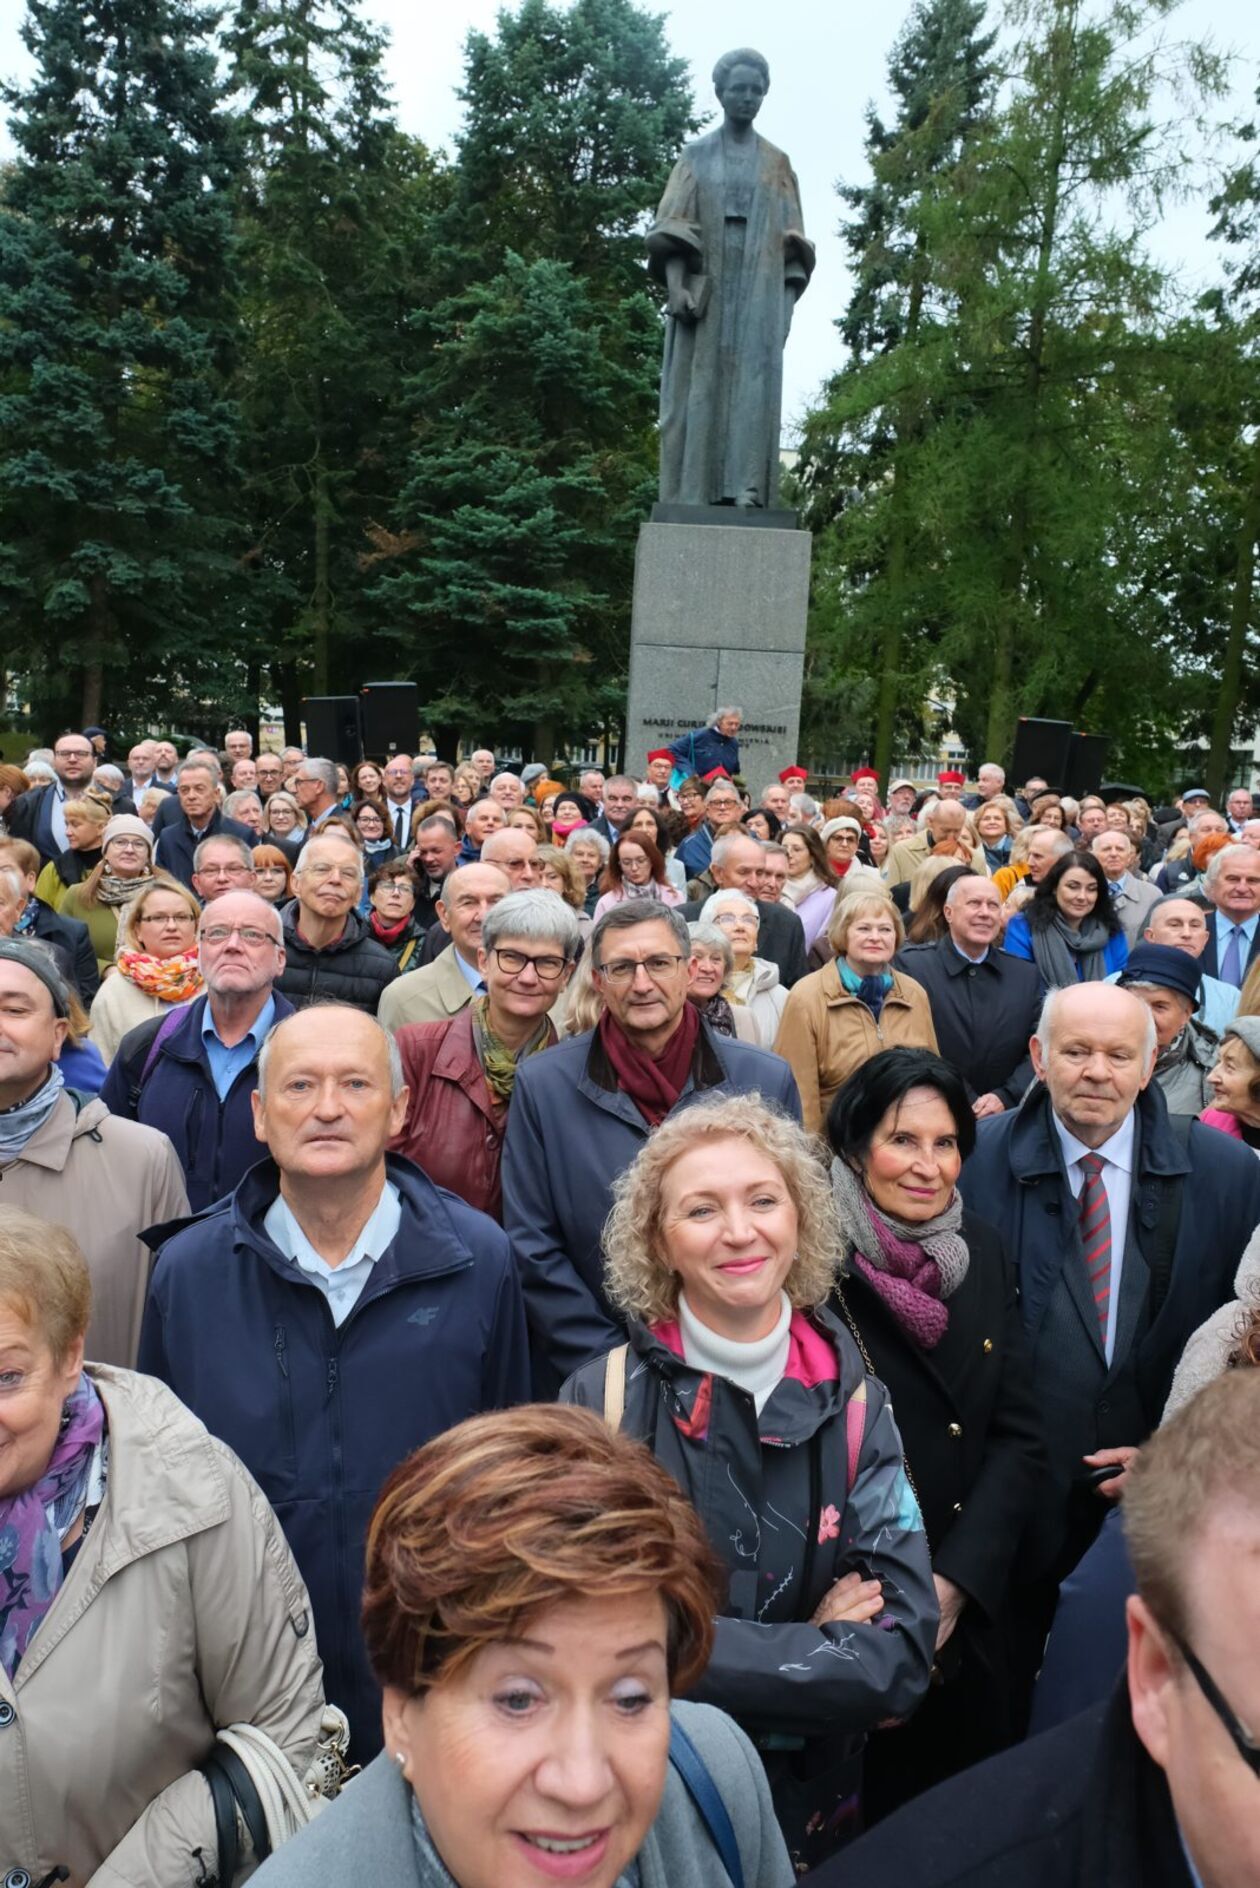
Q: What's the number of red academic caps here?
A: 5